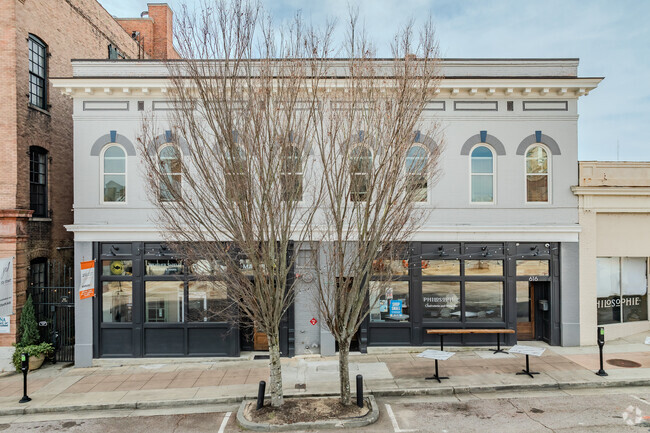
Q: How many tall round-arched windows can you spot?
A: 8